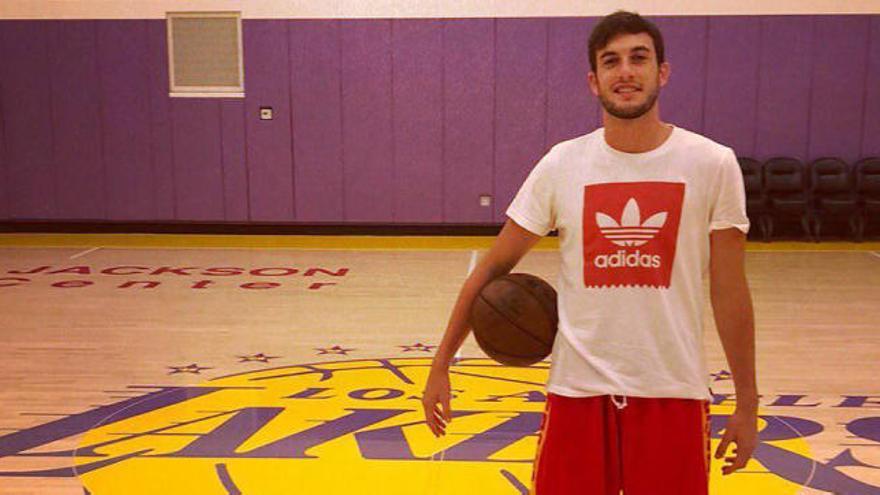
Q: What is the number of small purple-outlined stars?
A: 5